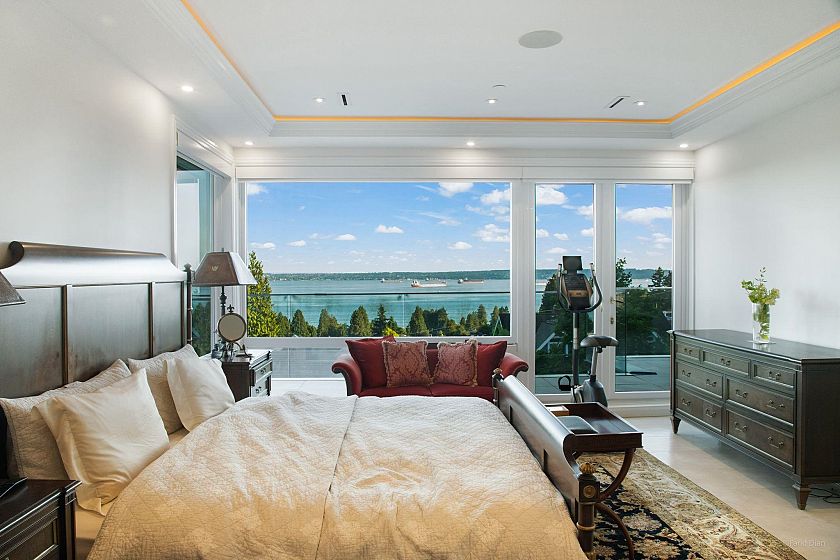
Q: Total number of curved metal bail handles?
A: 13